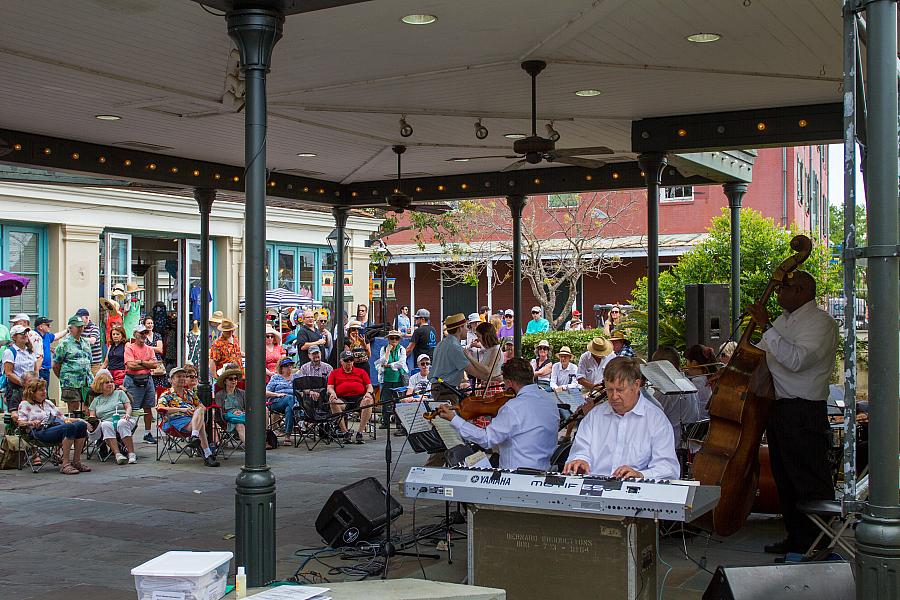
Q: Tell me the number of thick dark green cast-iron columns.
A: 7